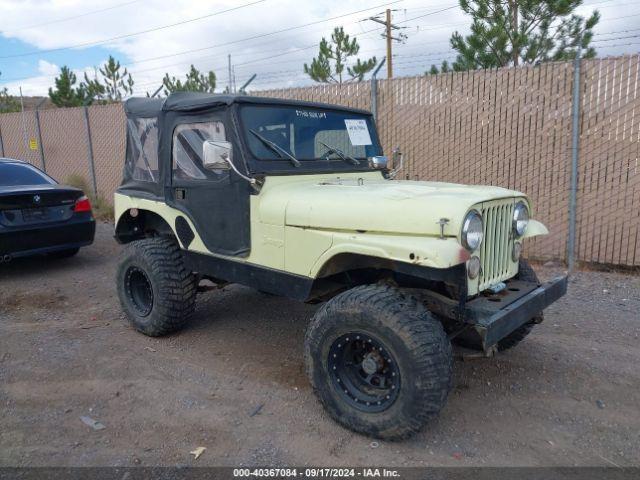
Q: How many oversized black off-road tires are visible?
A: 3